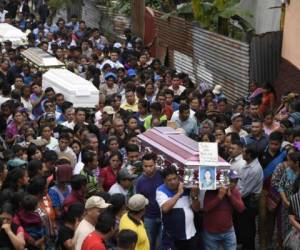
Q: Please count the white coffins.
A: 2